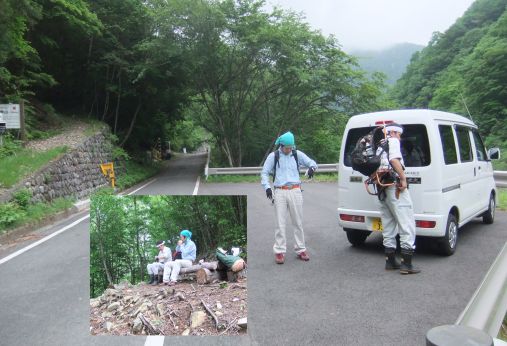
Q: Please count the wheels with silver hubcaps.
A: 2